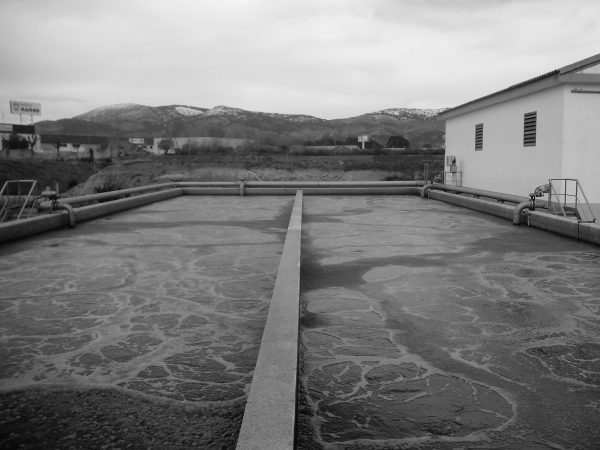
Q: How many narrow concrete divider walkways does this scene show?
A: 1